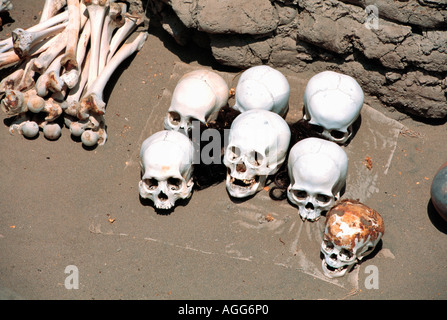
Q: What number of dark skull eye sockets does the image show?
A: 12